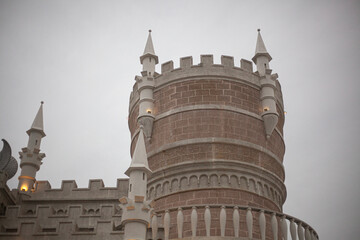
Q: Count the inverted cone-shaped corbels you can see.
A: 2